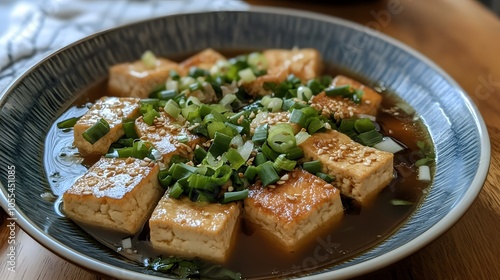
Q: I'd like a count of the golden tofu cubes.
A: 11